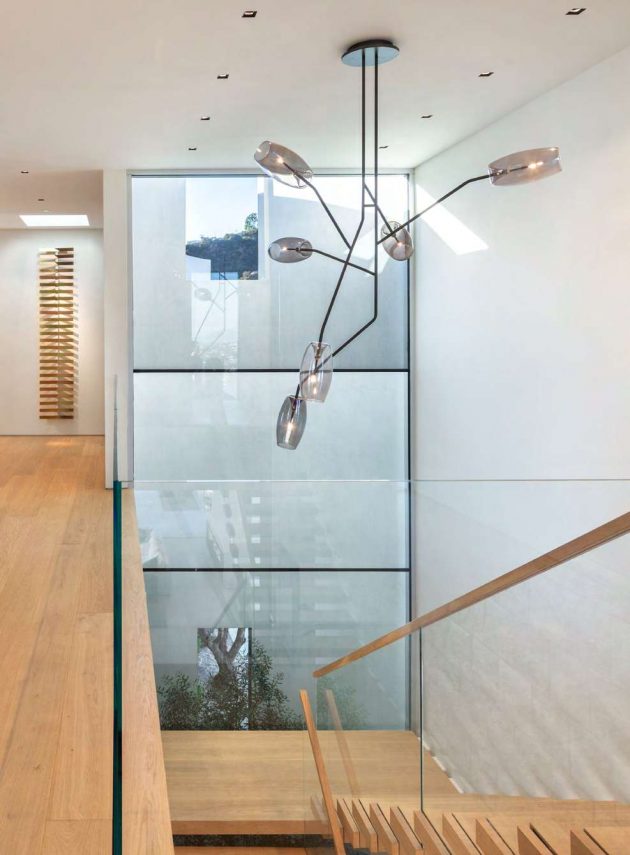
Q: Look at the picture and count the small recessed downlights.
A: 10